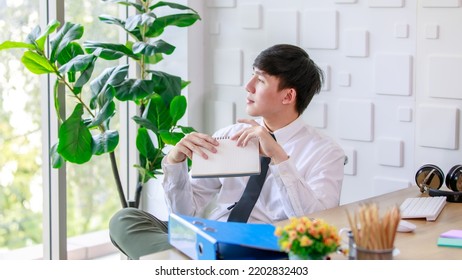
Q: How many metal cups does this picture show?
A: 1